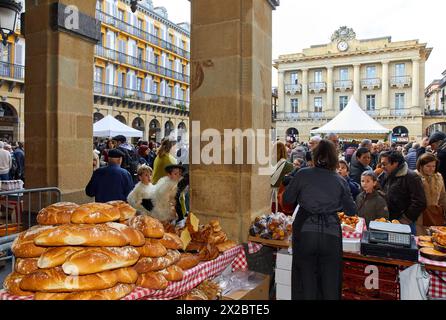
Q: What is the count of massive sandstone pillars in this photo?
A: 2